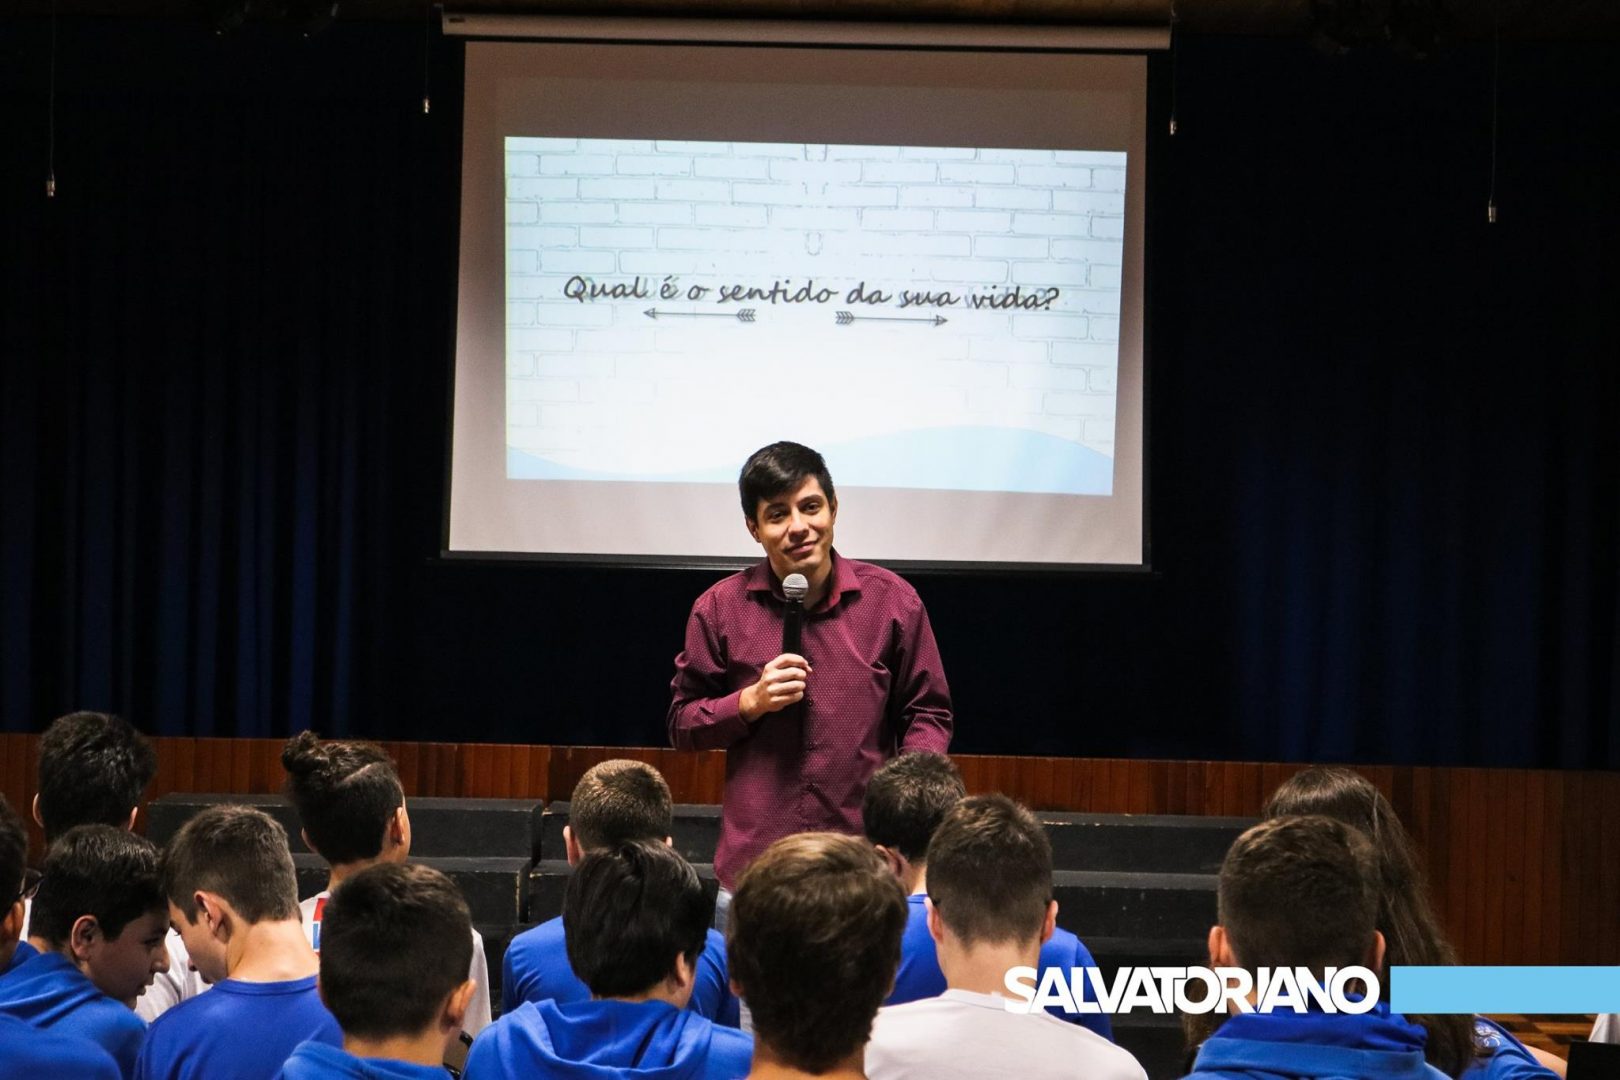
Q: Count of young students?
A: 13